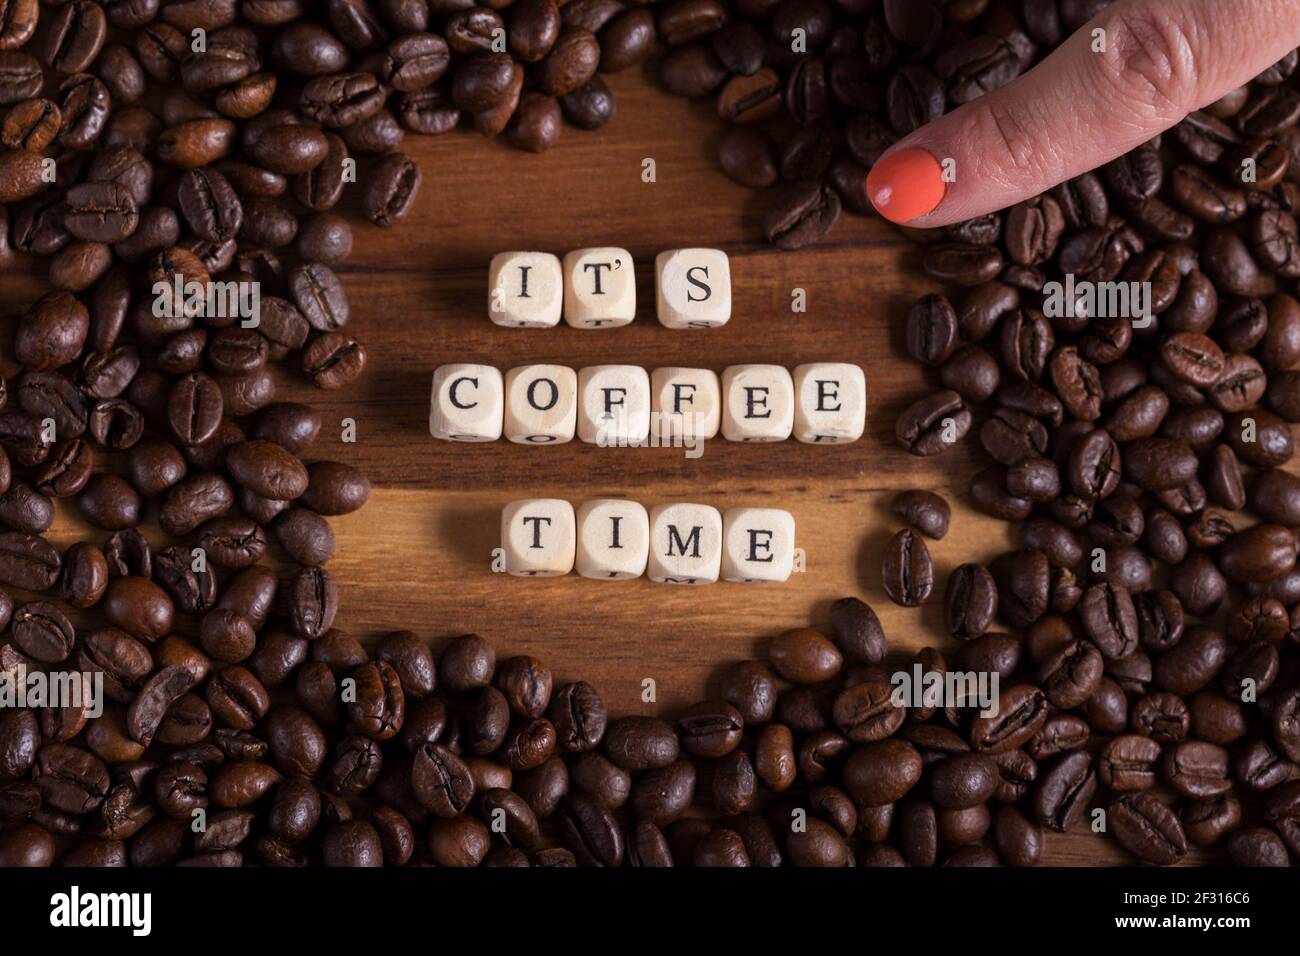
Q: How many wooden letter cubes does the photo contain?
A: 13